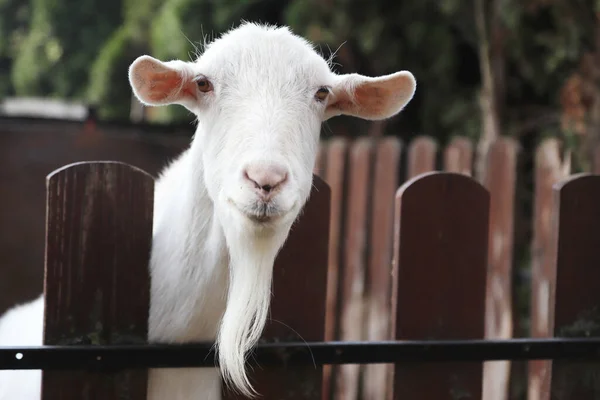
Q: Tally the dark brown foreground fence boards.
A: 4